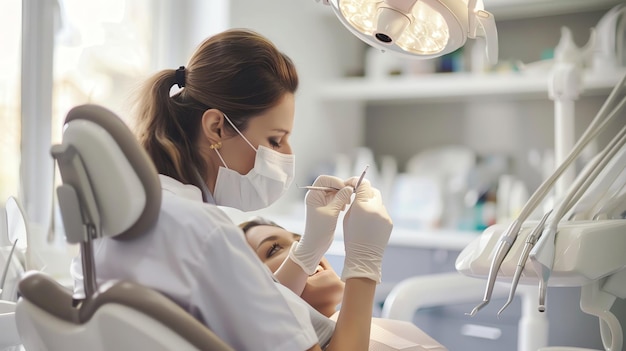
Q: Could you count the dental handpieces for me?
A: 3